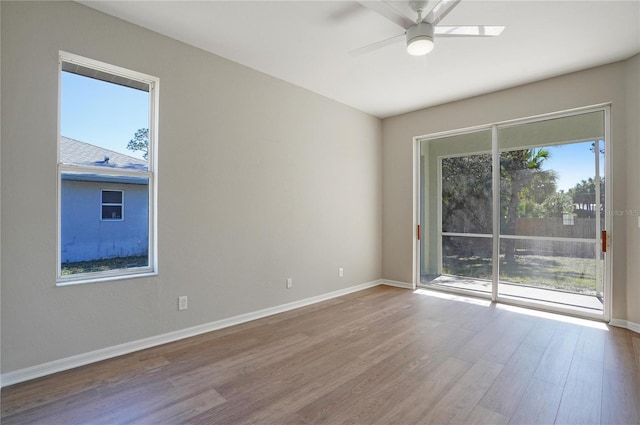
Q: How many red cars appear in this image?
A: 0